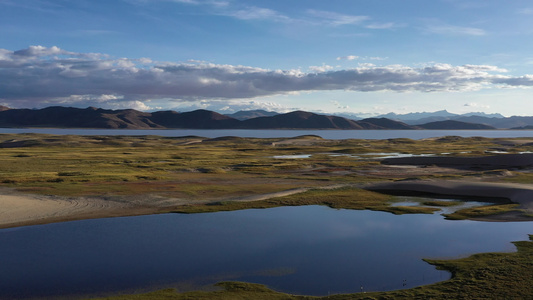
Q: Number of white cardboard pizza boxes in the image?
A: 0